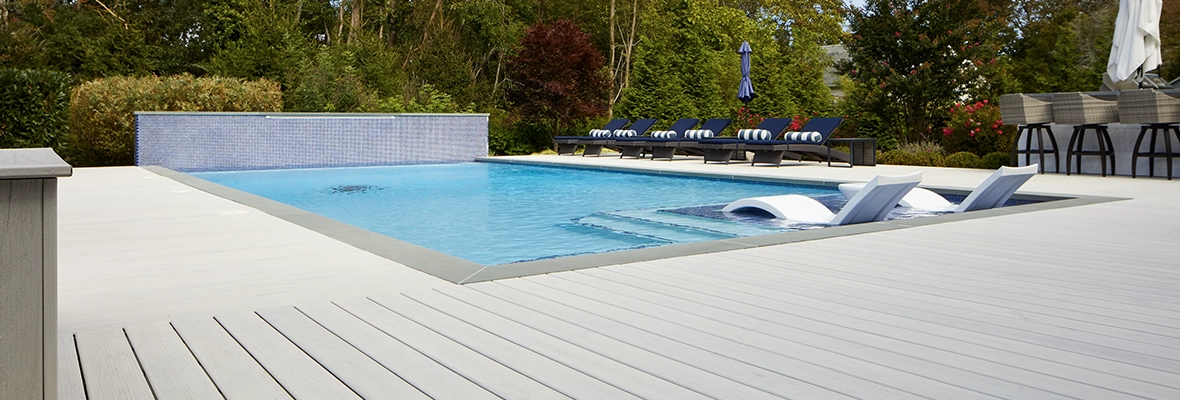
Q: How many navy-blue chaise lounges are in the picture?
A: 6